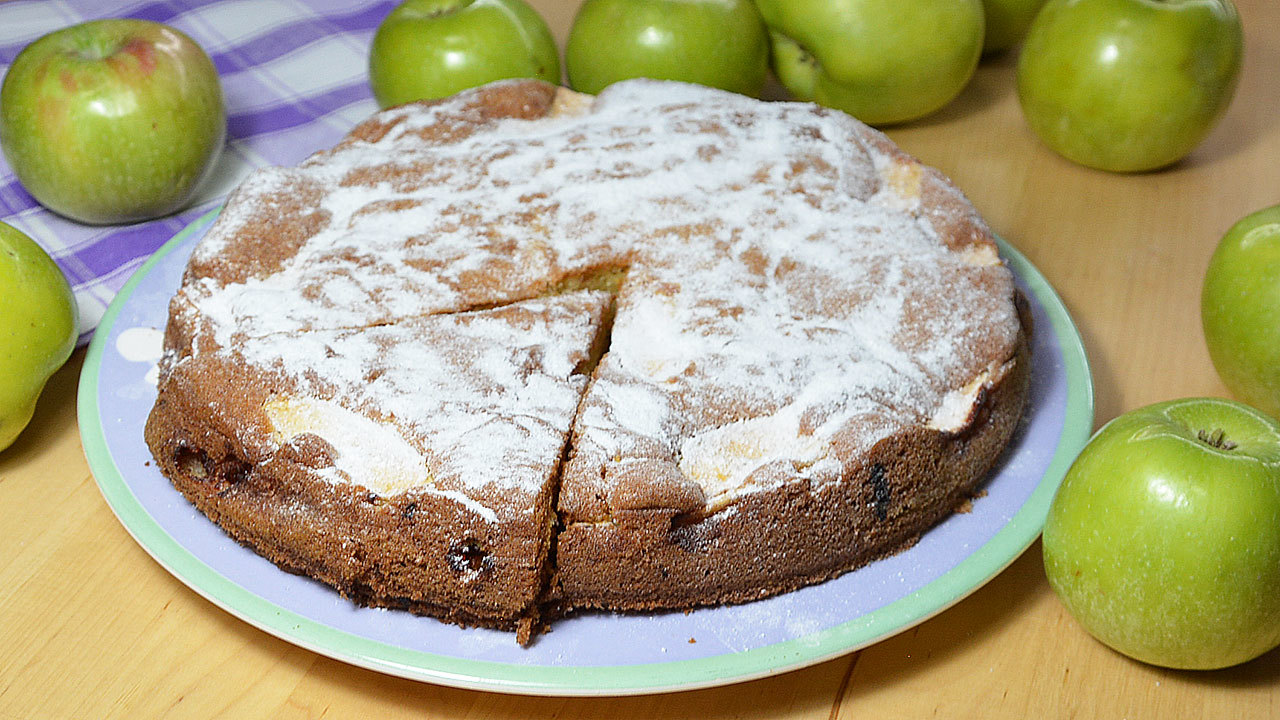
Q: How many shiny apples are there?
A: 9